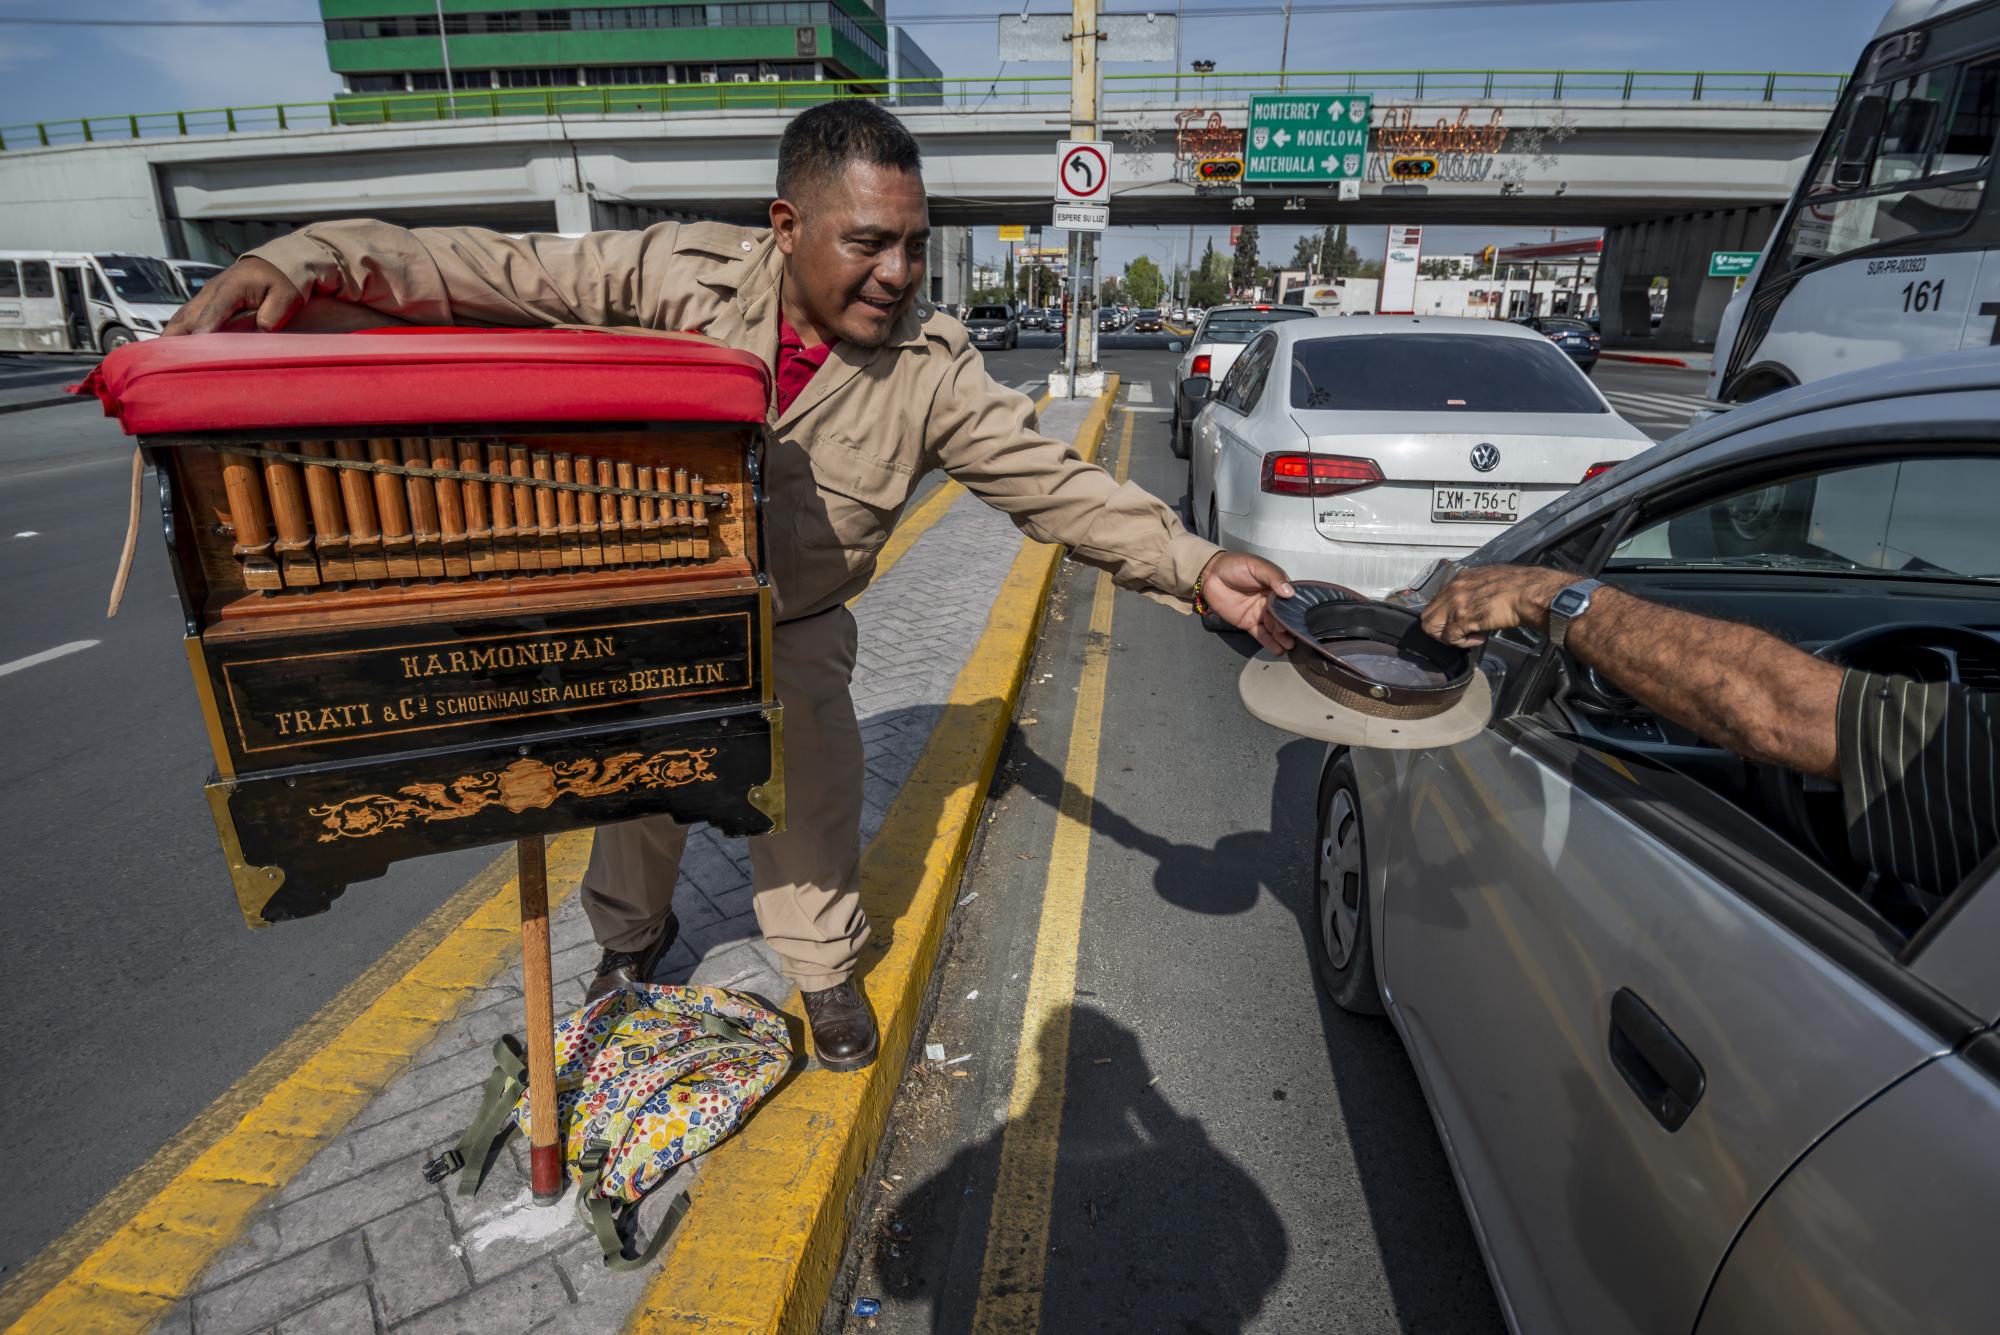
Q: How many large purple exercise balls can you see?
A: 0